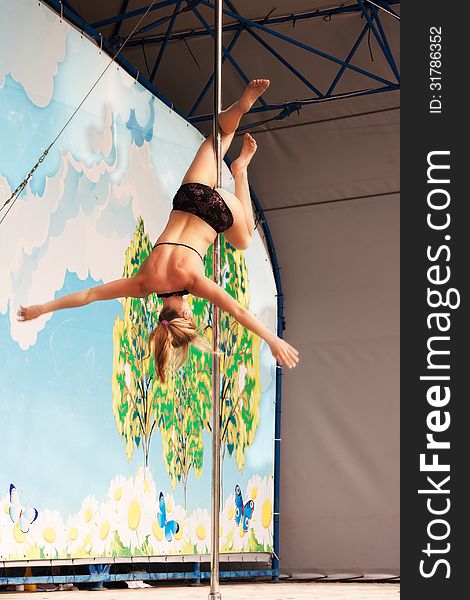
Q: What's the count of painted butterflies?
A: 3